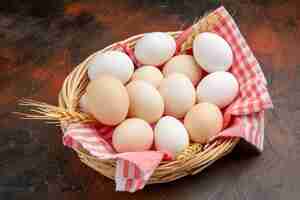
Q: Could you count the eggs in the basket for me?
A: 13